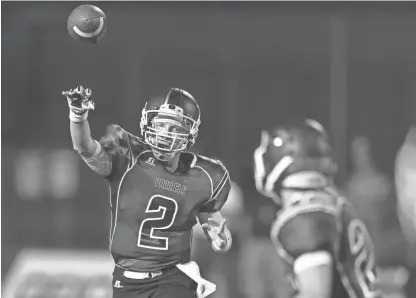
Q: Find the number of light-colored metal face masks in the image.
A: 2